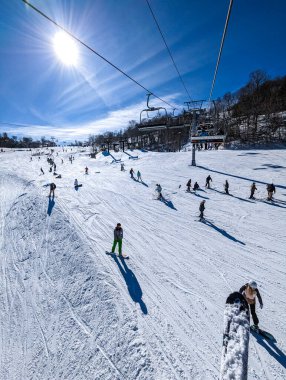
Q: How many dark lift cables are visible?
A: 3